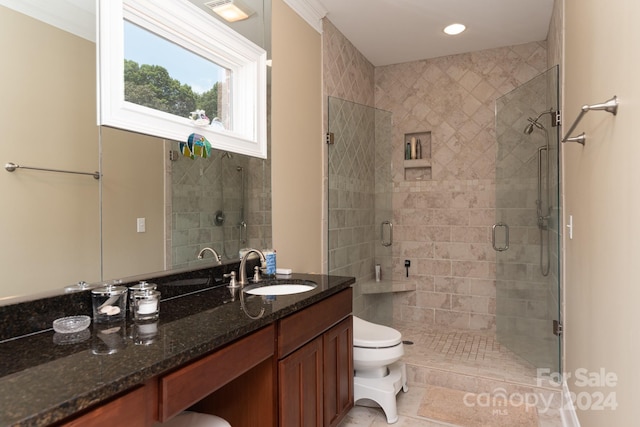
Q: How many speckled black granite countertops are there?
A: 1